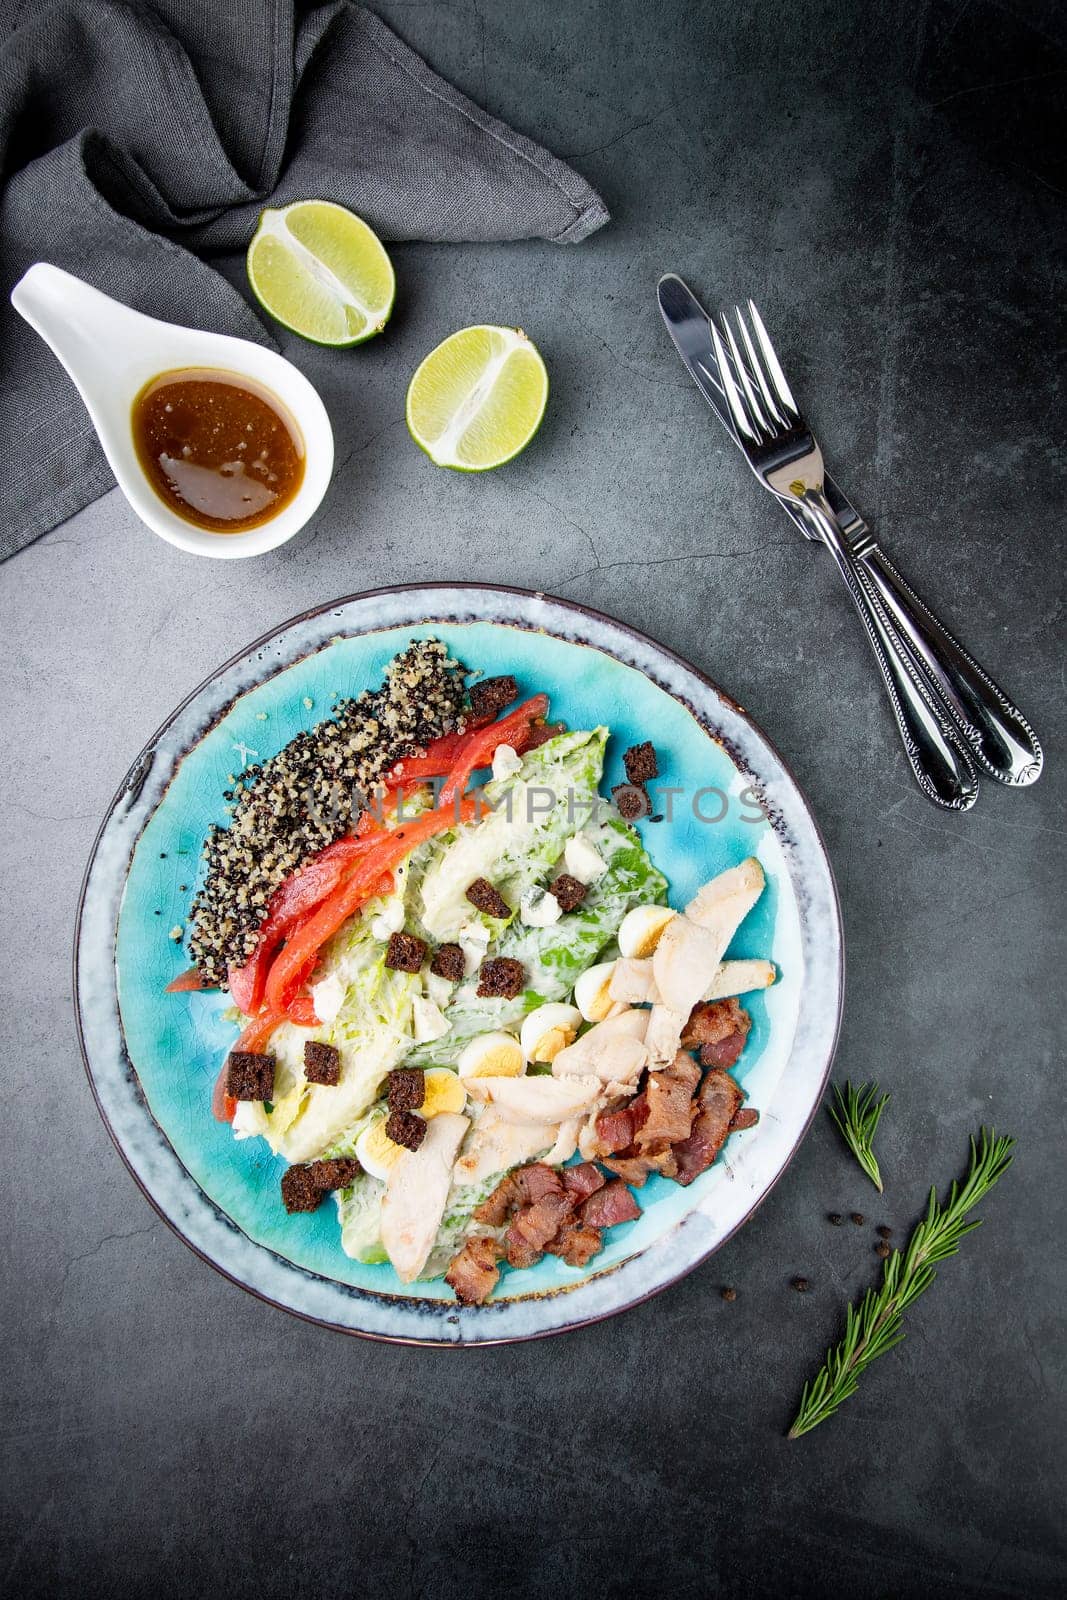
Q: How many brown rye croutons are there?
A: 14